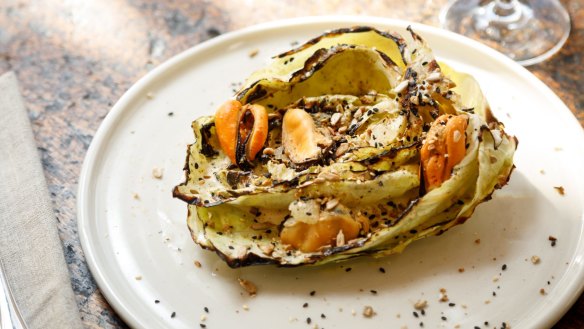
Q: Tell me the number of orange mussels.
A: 4